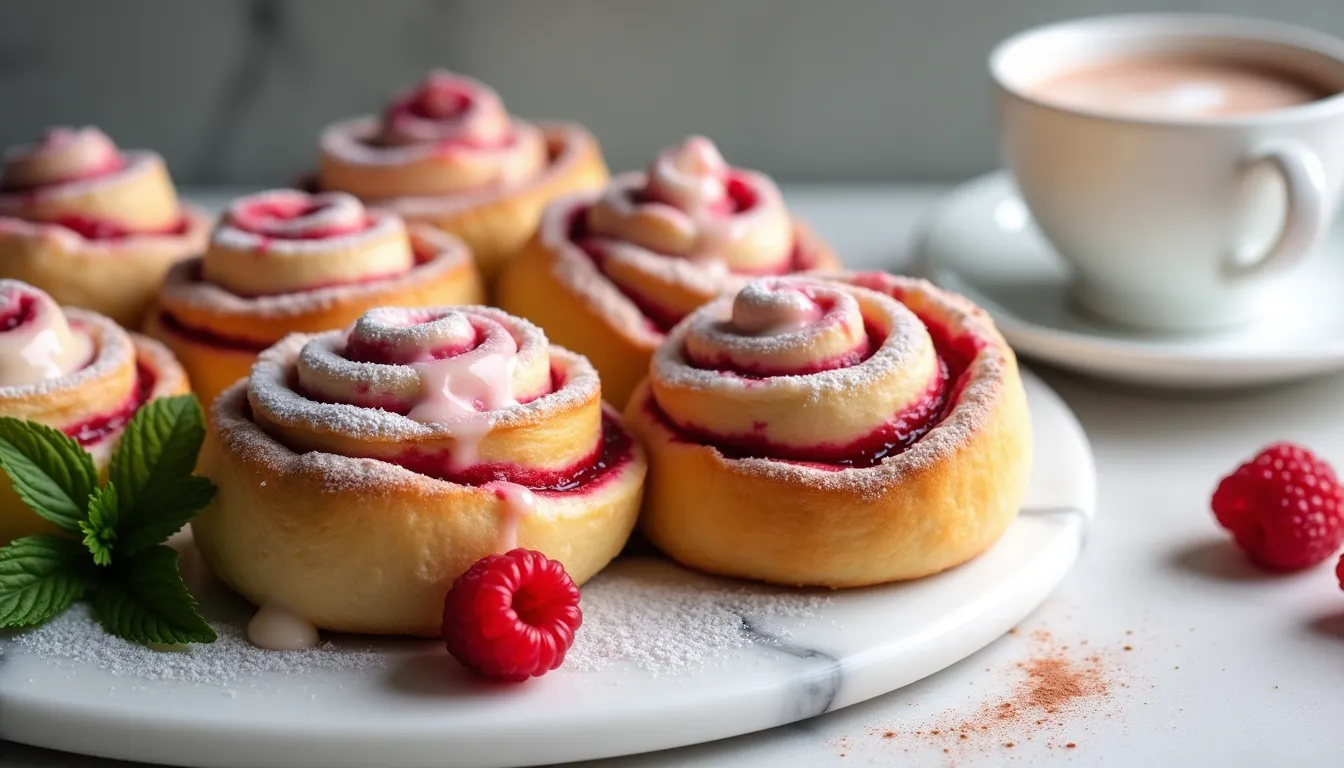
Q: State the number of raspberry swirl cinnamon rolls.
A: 7